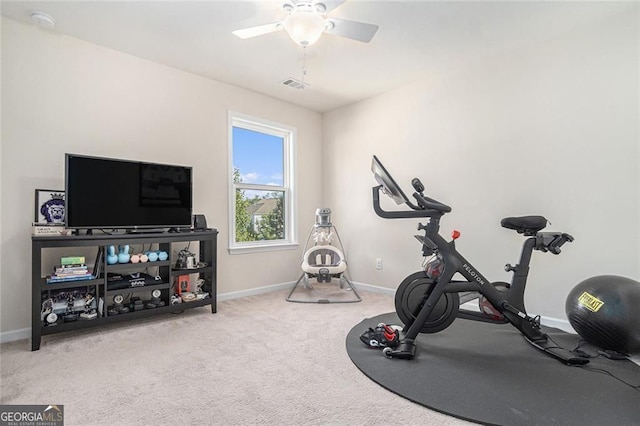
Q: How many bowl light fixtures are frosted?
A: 1